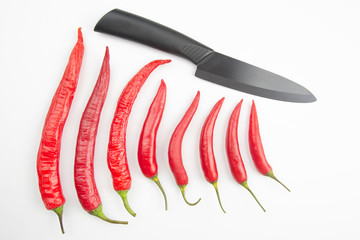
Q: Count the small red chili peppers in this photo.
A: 5